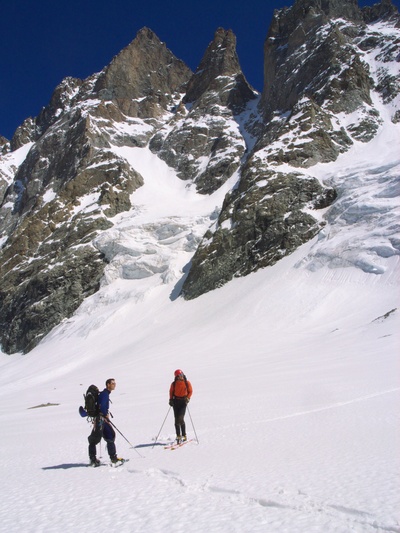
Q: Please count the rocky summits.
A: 3